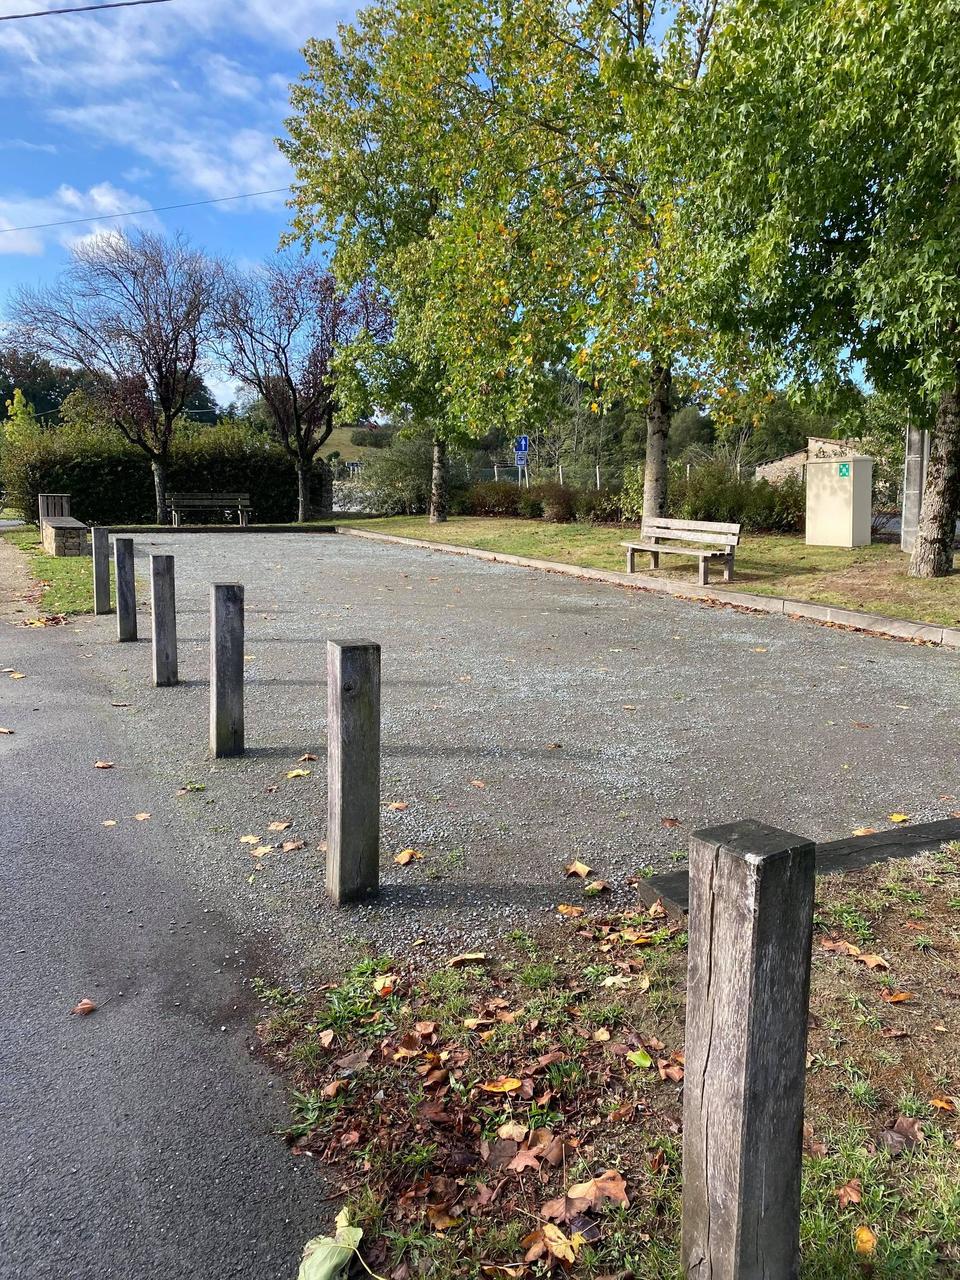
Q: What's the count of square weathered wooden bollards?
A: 6